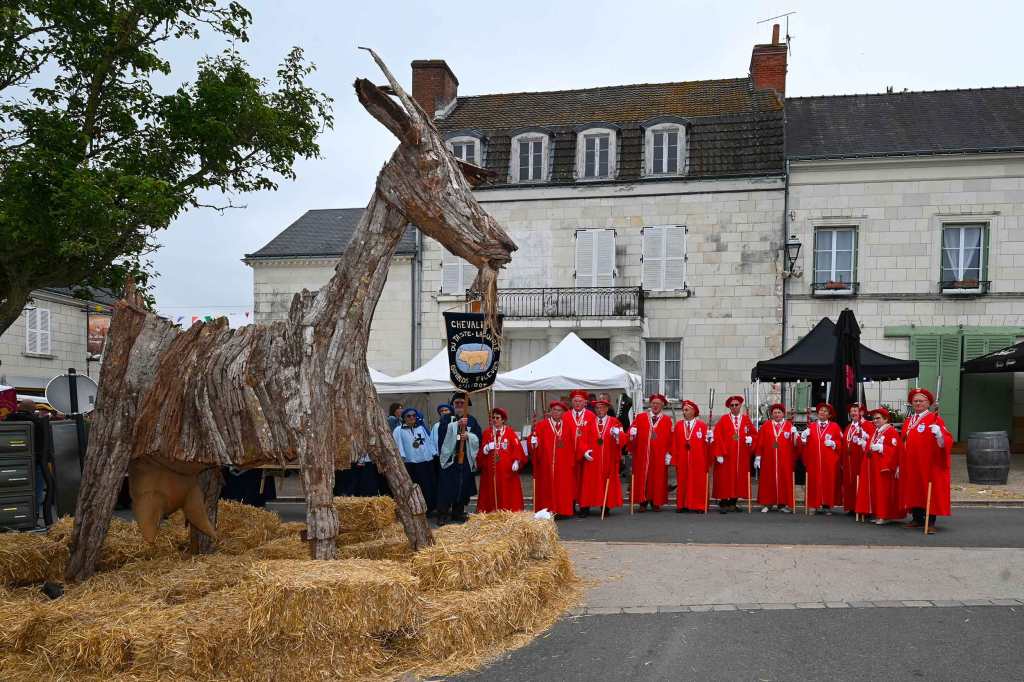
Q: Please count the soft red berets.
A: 12